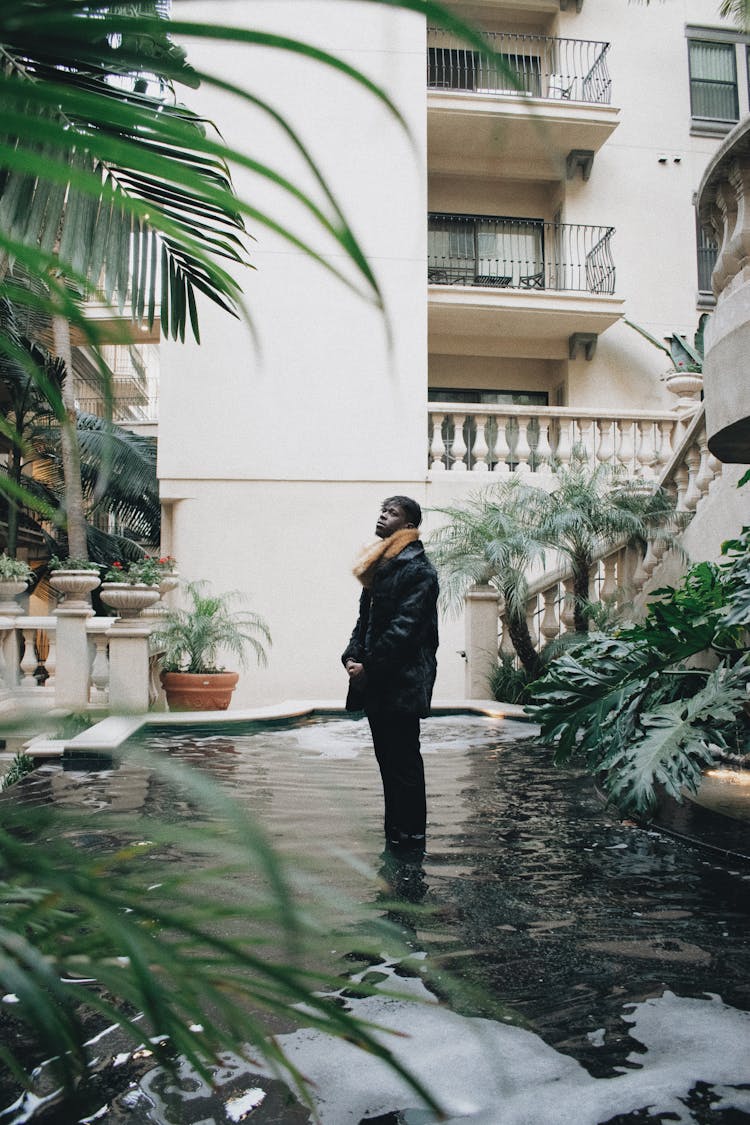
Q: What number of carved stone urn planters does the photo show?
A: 5